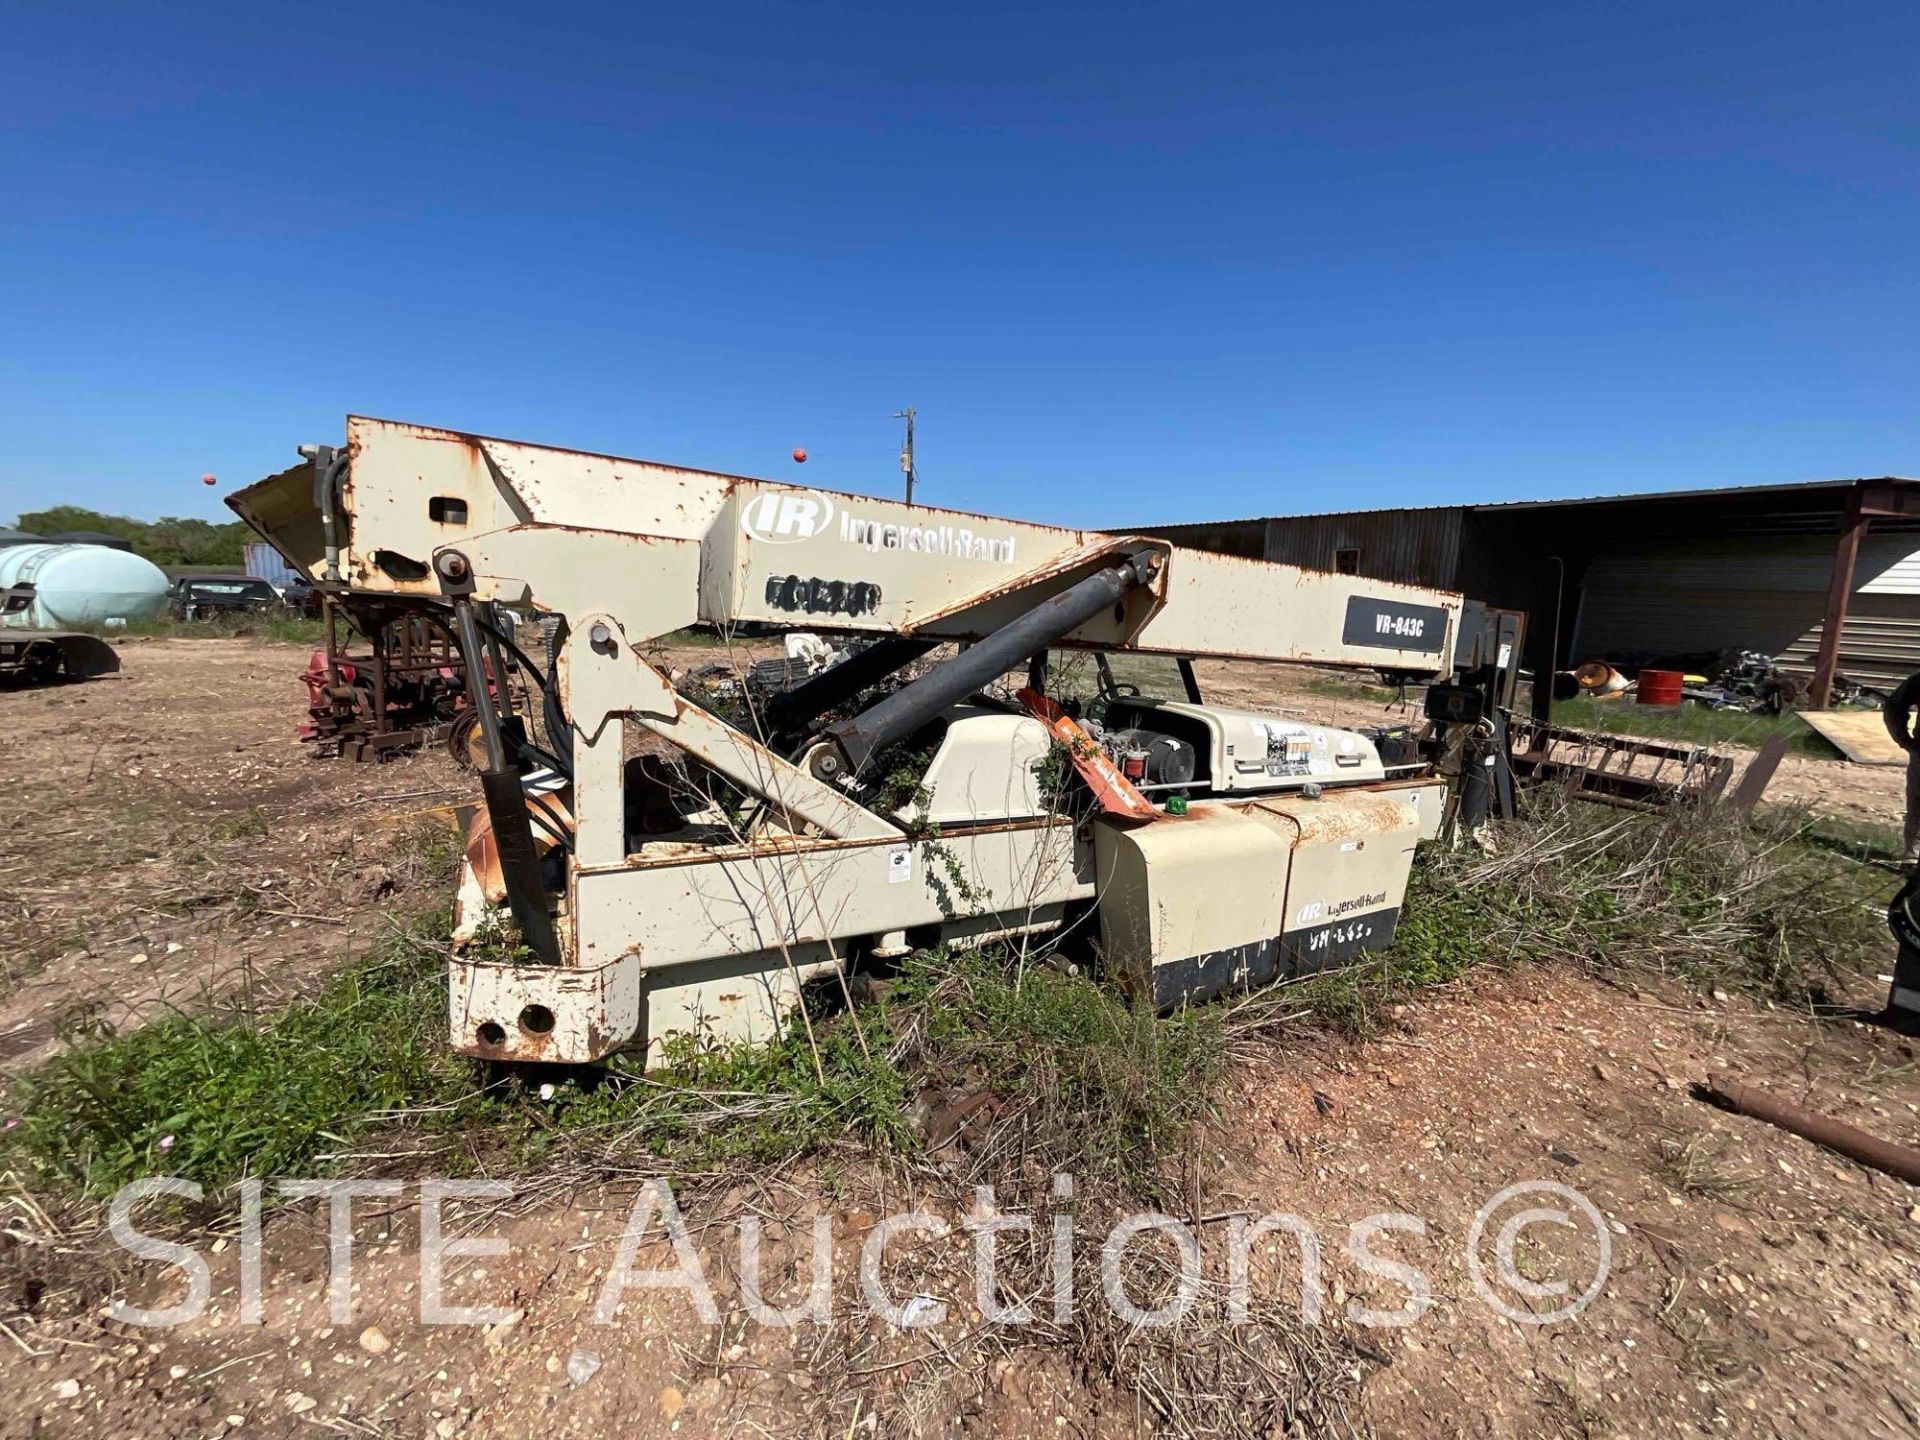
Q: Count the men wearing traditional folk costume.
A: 0